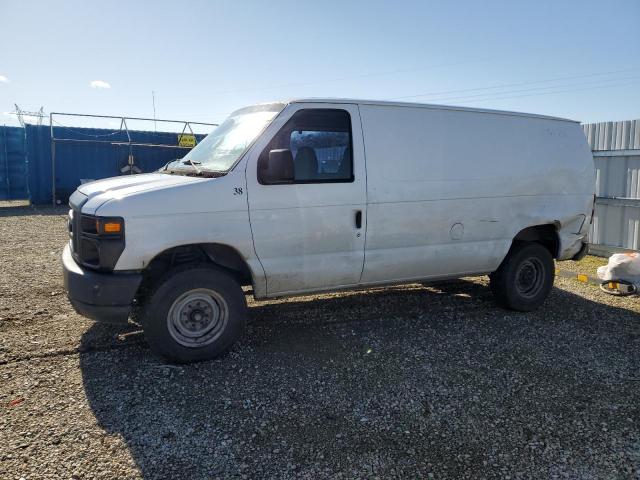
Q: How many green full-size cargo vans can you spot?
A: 0